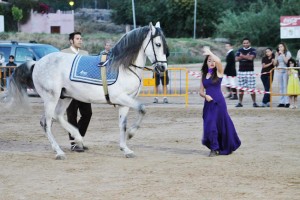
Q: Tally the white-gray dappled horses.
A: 1